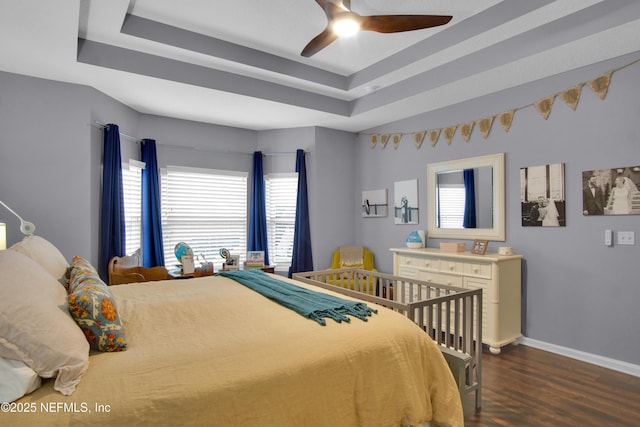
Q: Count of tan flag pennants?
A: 12